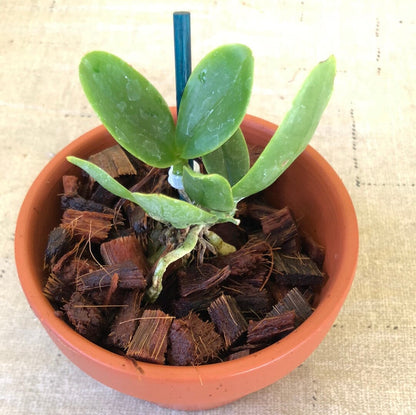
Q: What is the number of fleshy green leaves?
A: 6